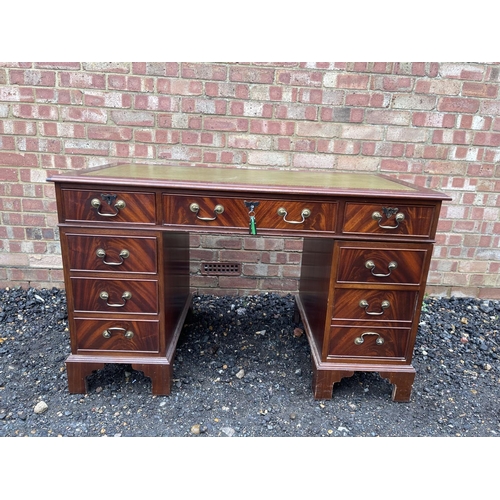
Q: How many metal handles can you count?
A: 10